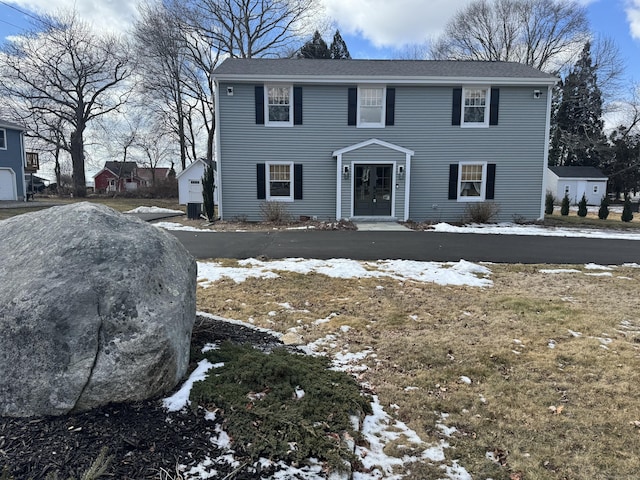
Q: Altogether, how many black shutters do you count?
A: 10